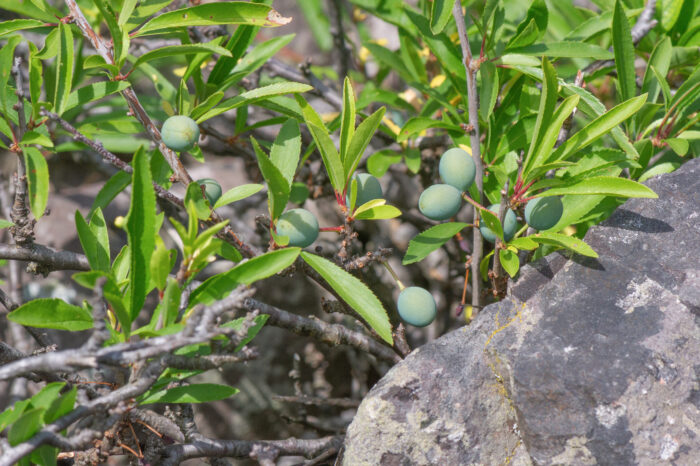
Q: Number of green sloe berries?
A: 9